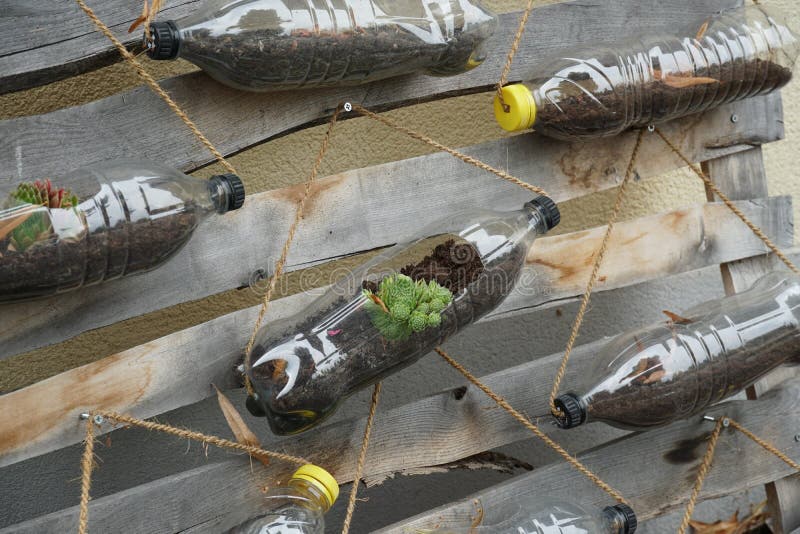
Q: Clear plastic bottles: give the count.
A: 7